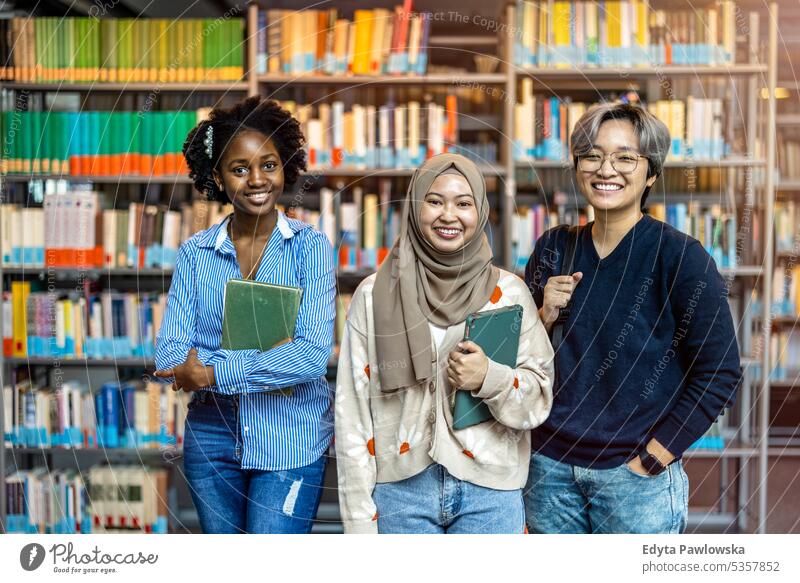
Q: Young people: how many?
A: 3